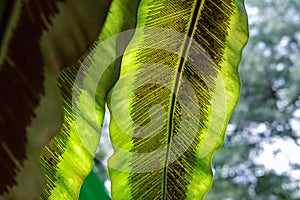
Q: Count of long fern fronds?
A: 3